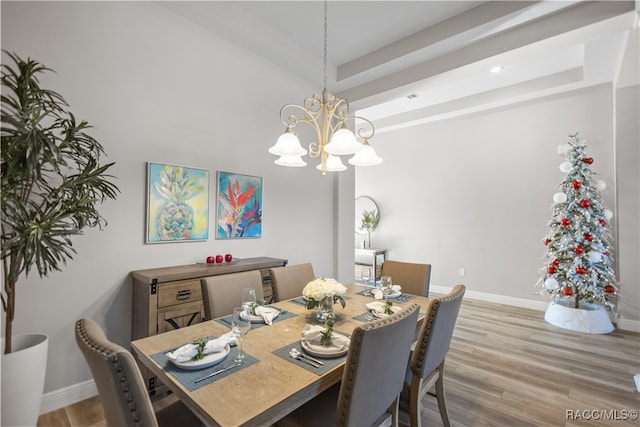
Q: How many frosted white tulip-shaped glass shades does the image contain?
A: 5